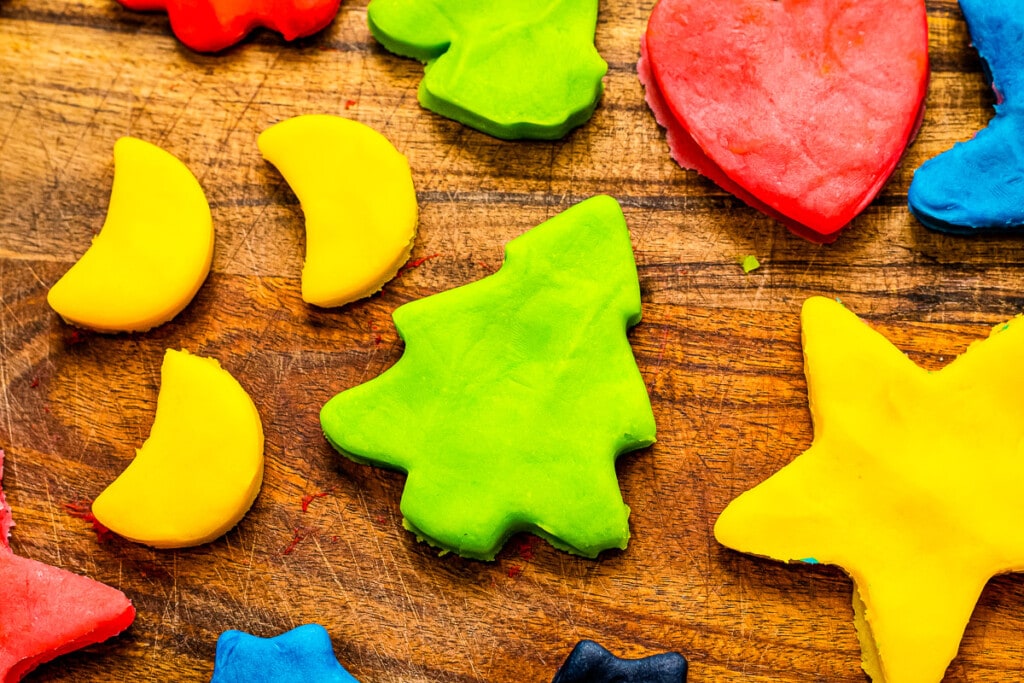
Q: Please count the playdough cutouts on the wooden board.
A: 12